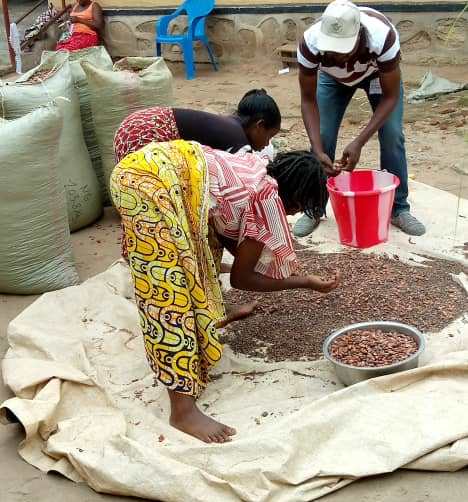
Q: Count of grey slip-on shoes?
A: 2